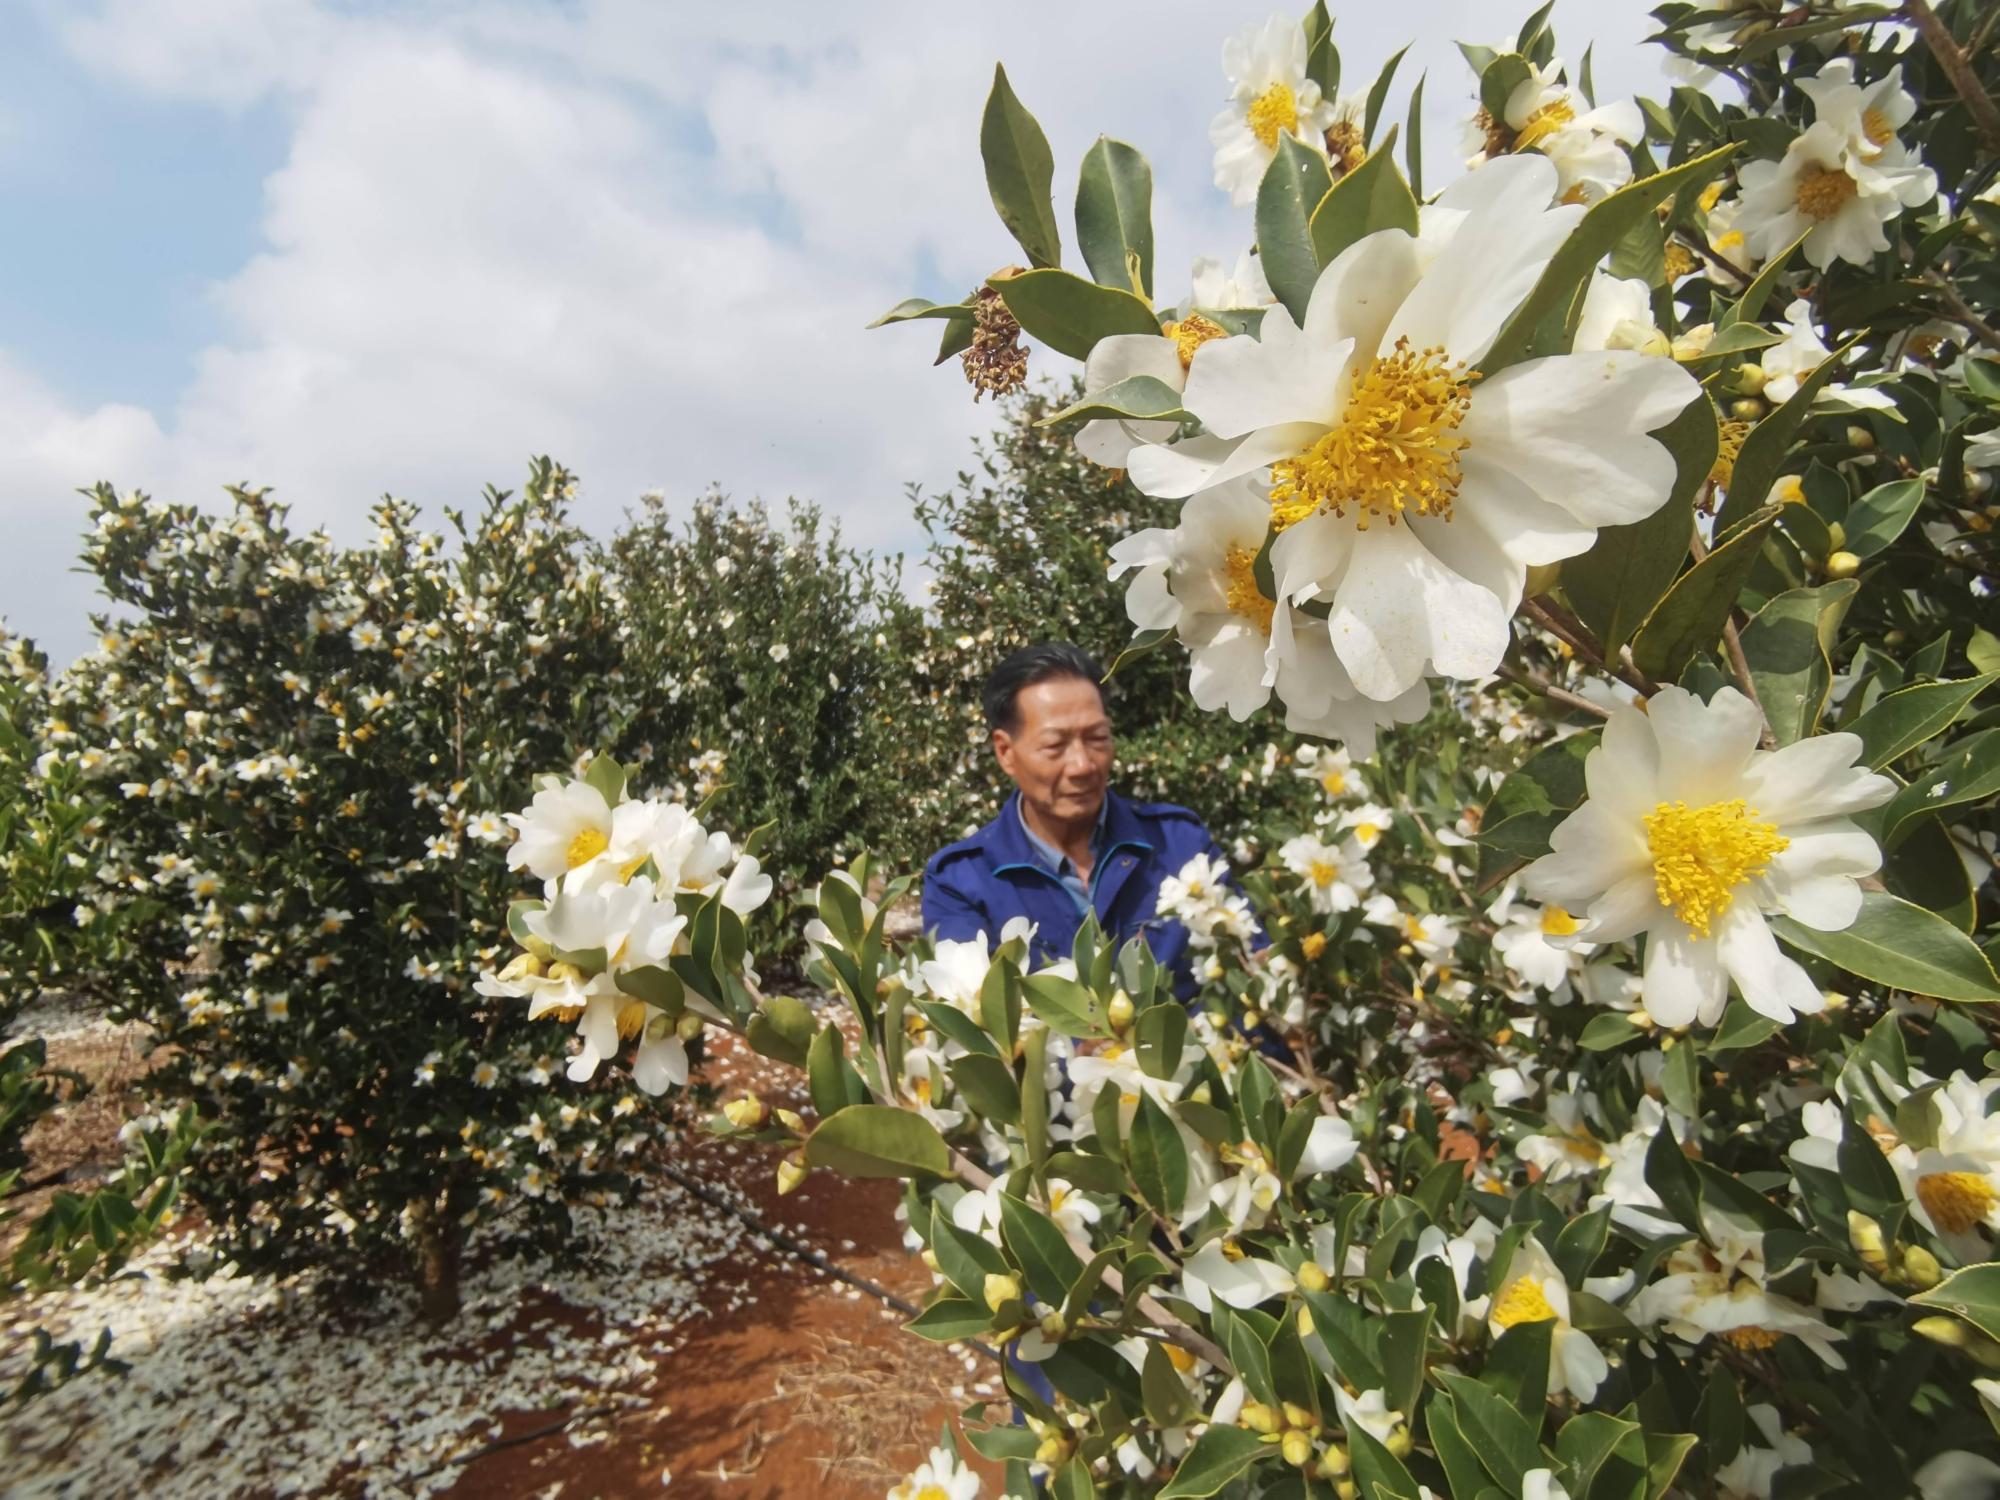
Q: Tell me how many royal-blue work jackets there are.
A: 1